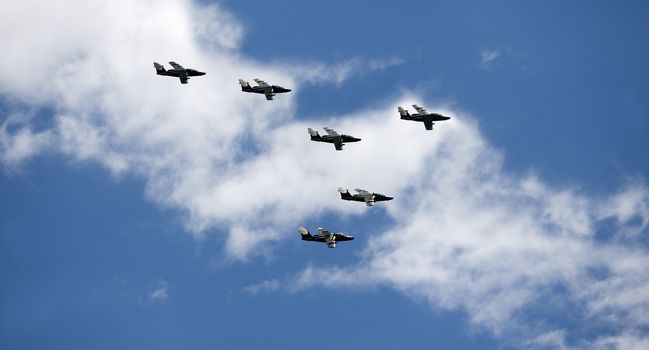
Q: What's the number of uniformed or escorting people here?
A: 0